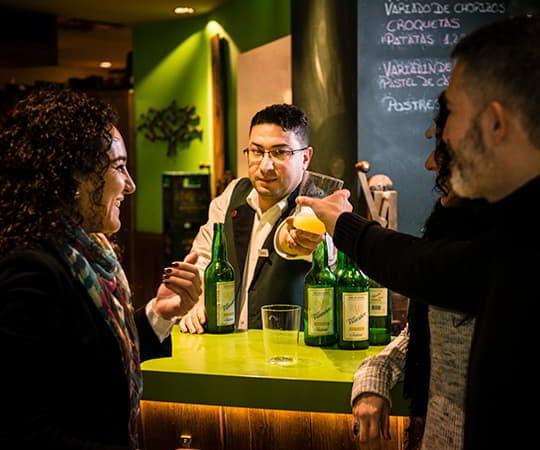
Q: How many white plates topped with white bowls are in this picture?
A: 0